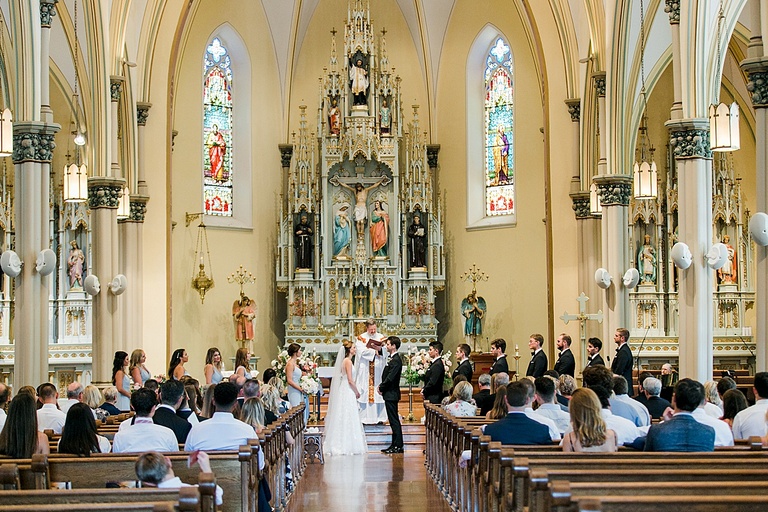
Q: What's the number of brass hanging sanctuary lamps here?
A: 1